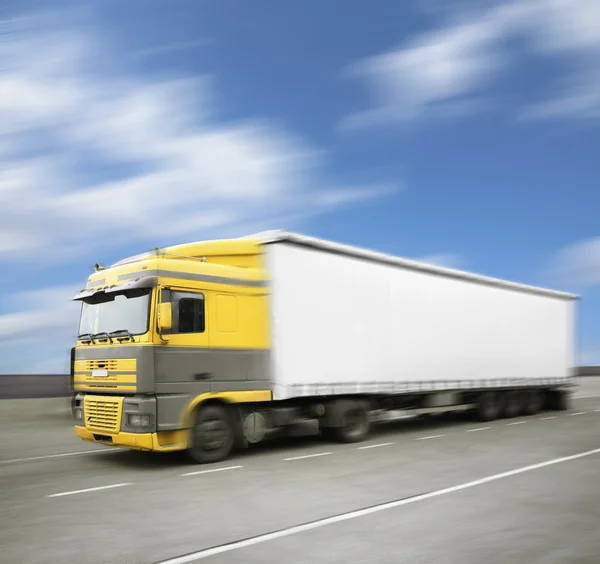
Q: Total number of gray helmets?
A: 0